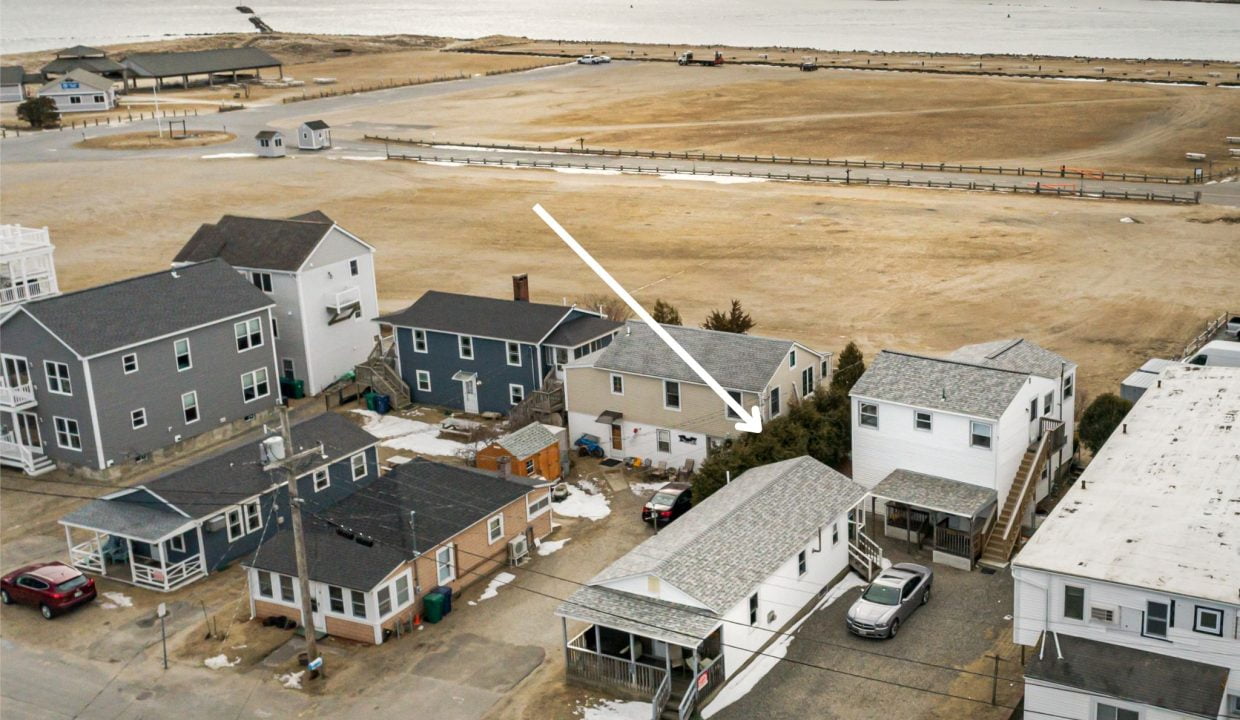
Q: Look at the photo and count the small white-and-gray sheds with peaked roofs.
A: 2